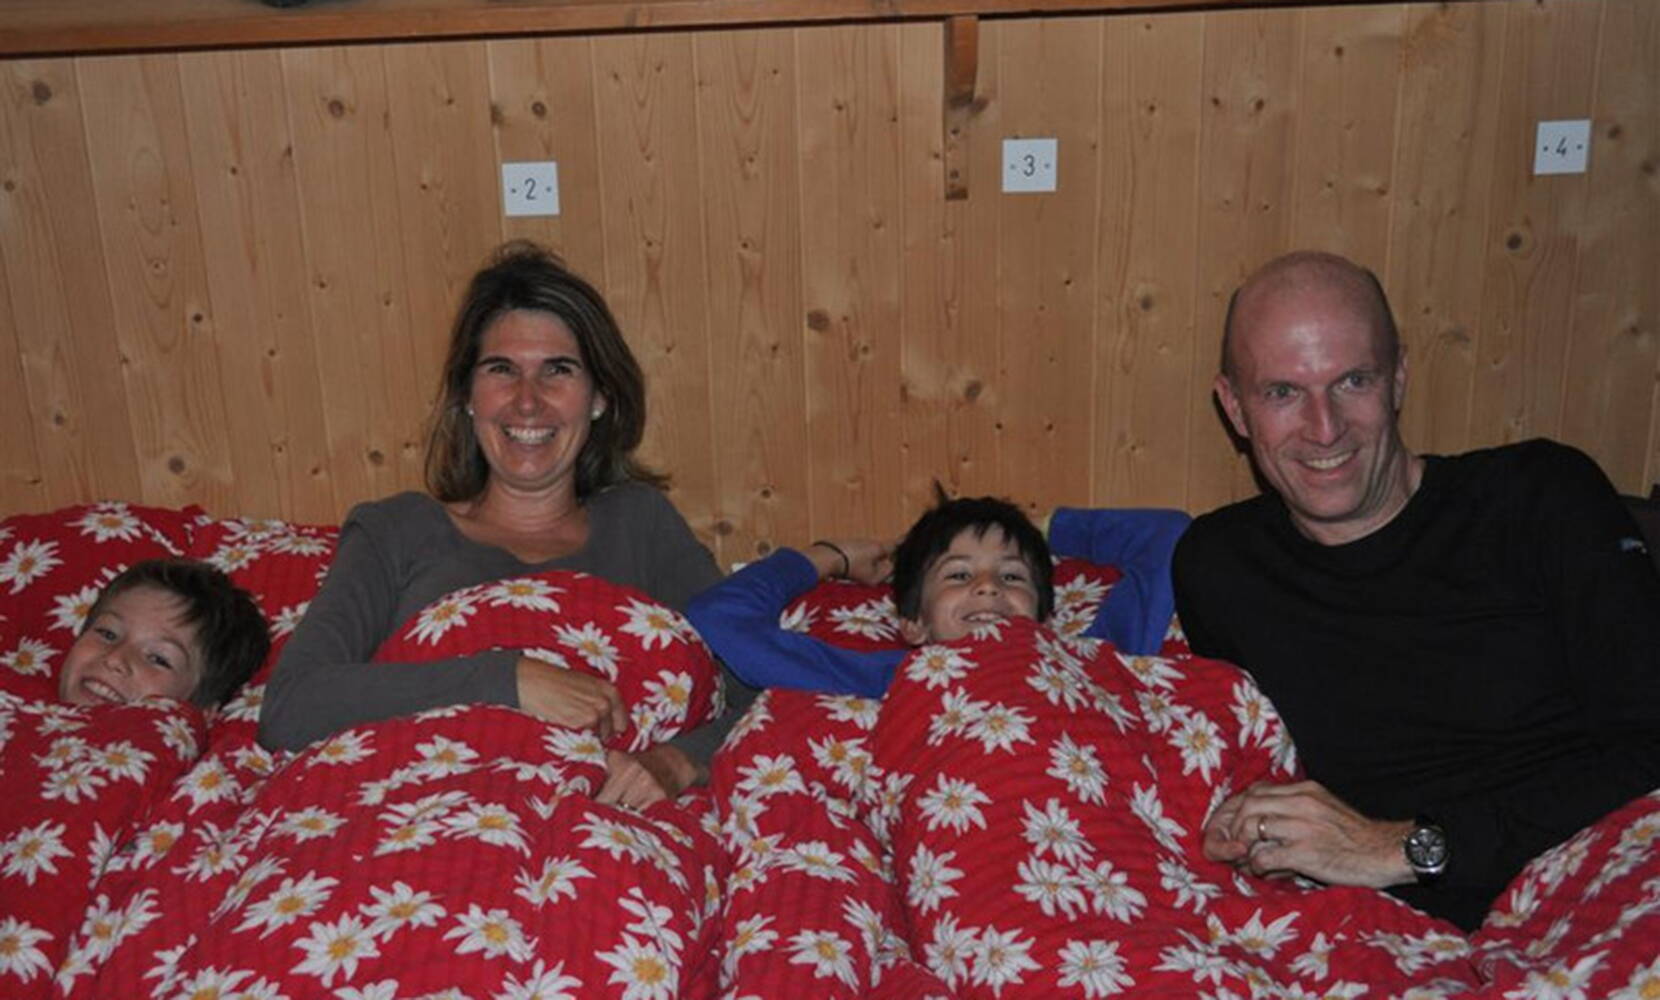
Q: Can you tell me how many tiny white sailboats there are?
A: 0